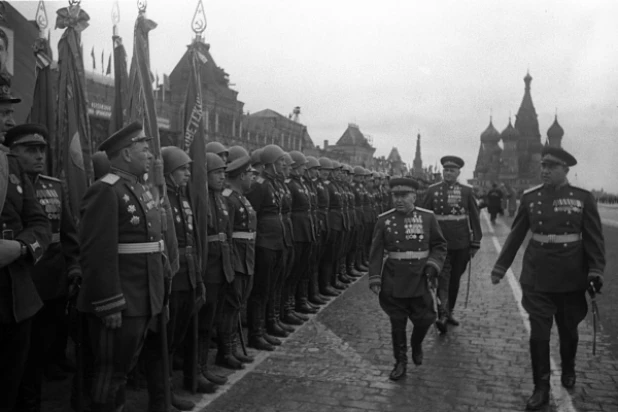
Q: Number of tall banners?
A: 5